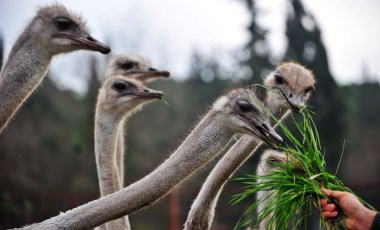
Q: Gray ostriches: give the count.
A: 6